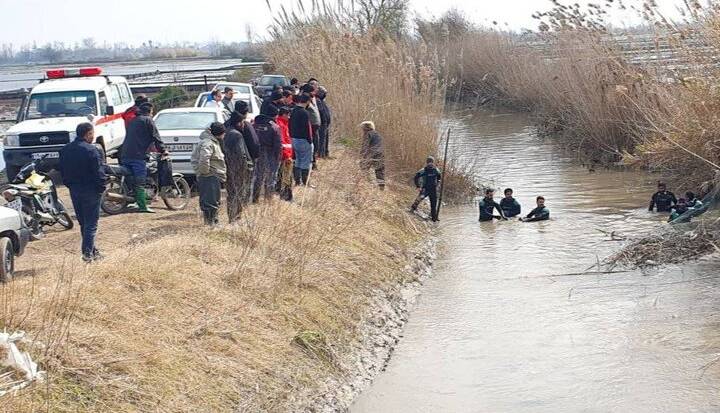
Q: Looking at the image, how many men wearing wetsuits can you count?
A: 7